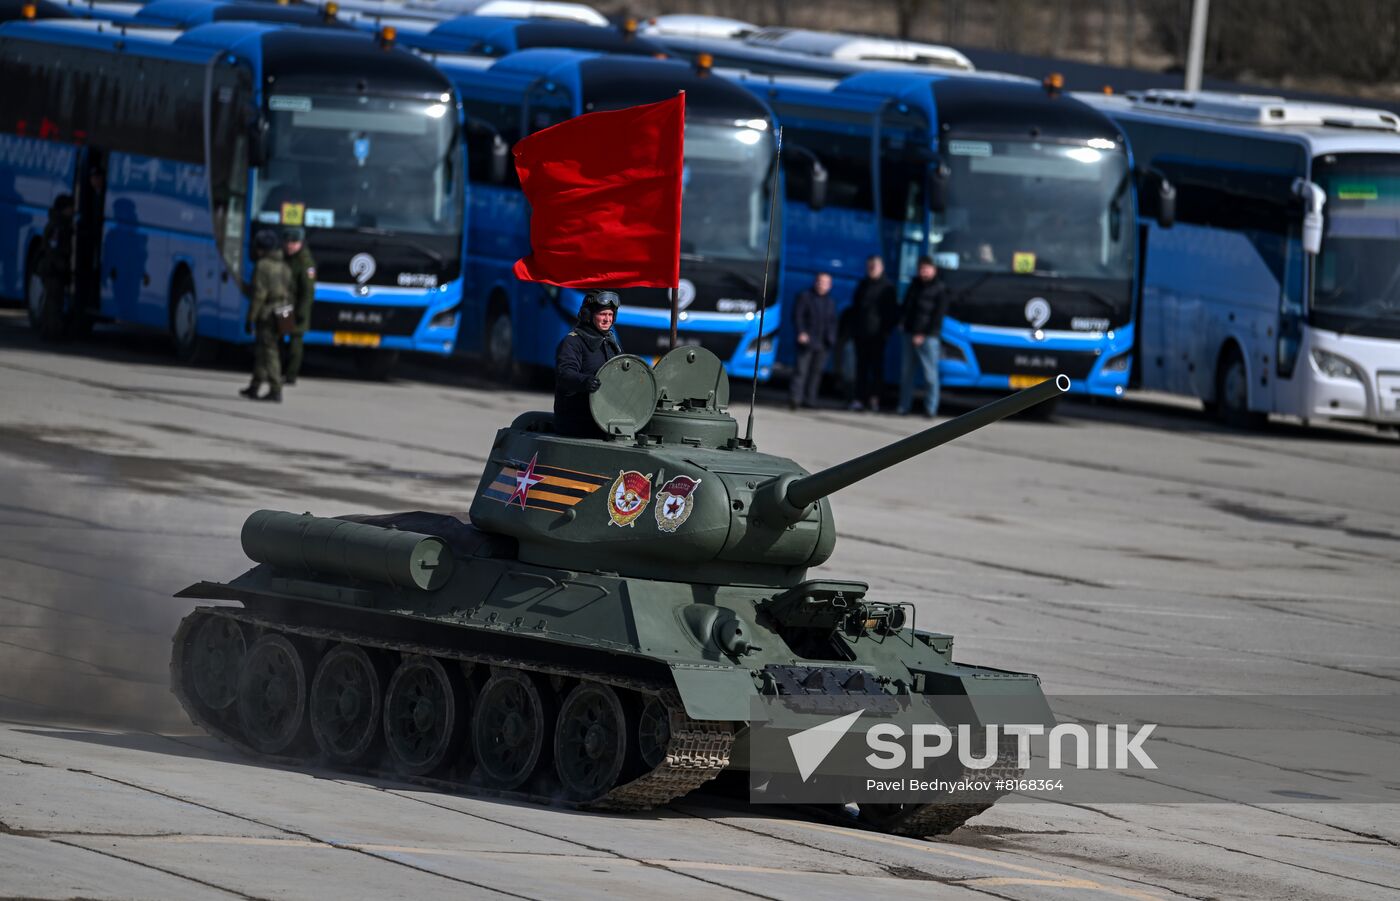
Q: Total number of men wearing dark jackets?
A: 4